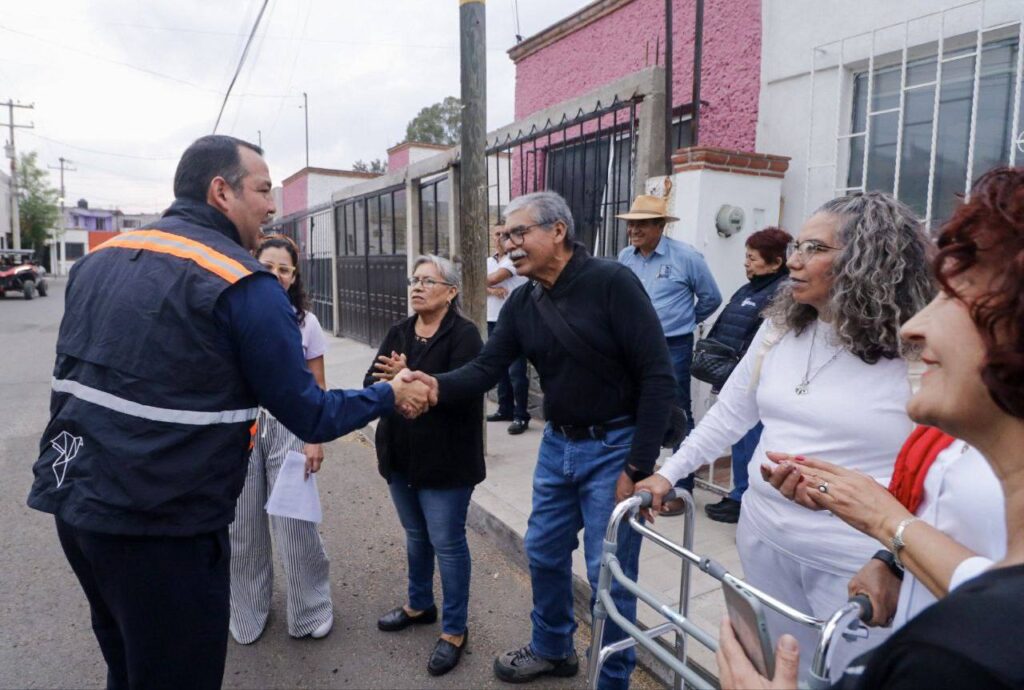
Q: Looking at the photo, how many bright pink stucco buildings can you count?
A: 1